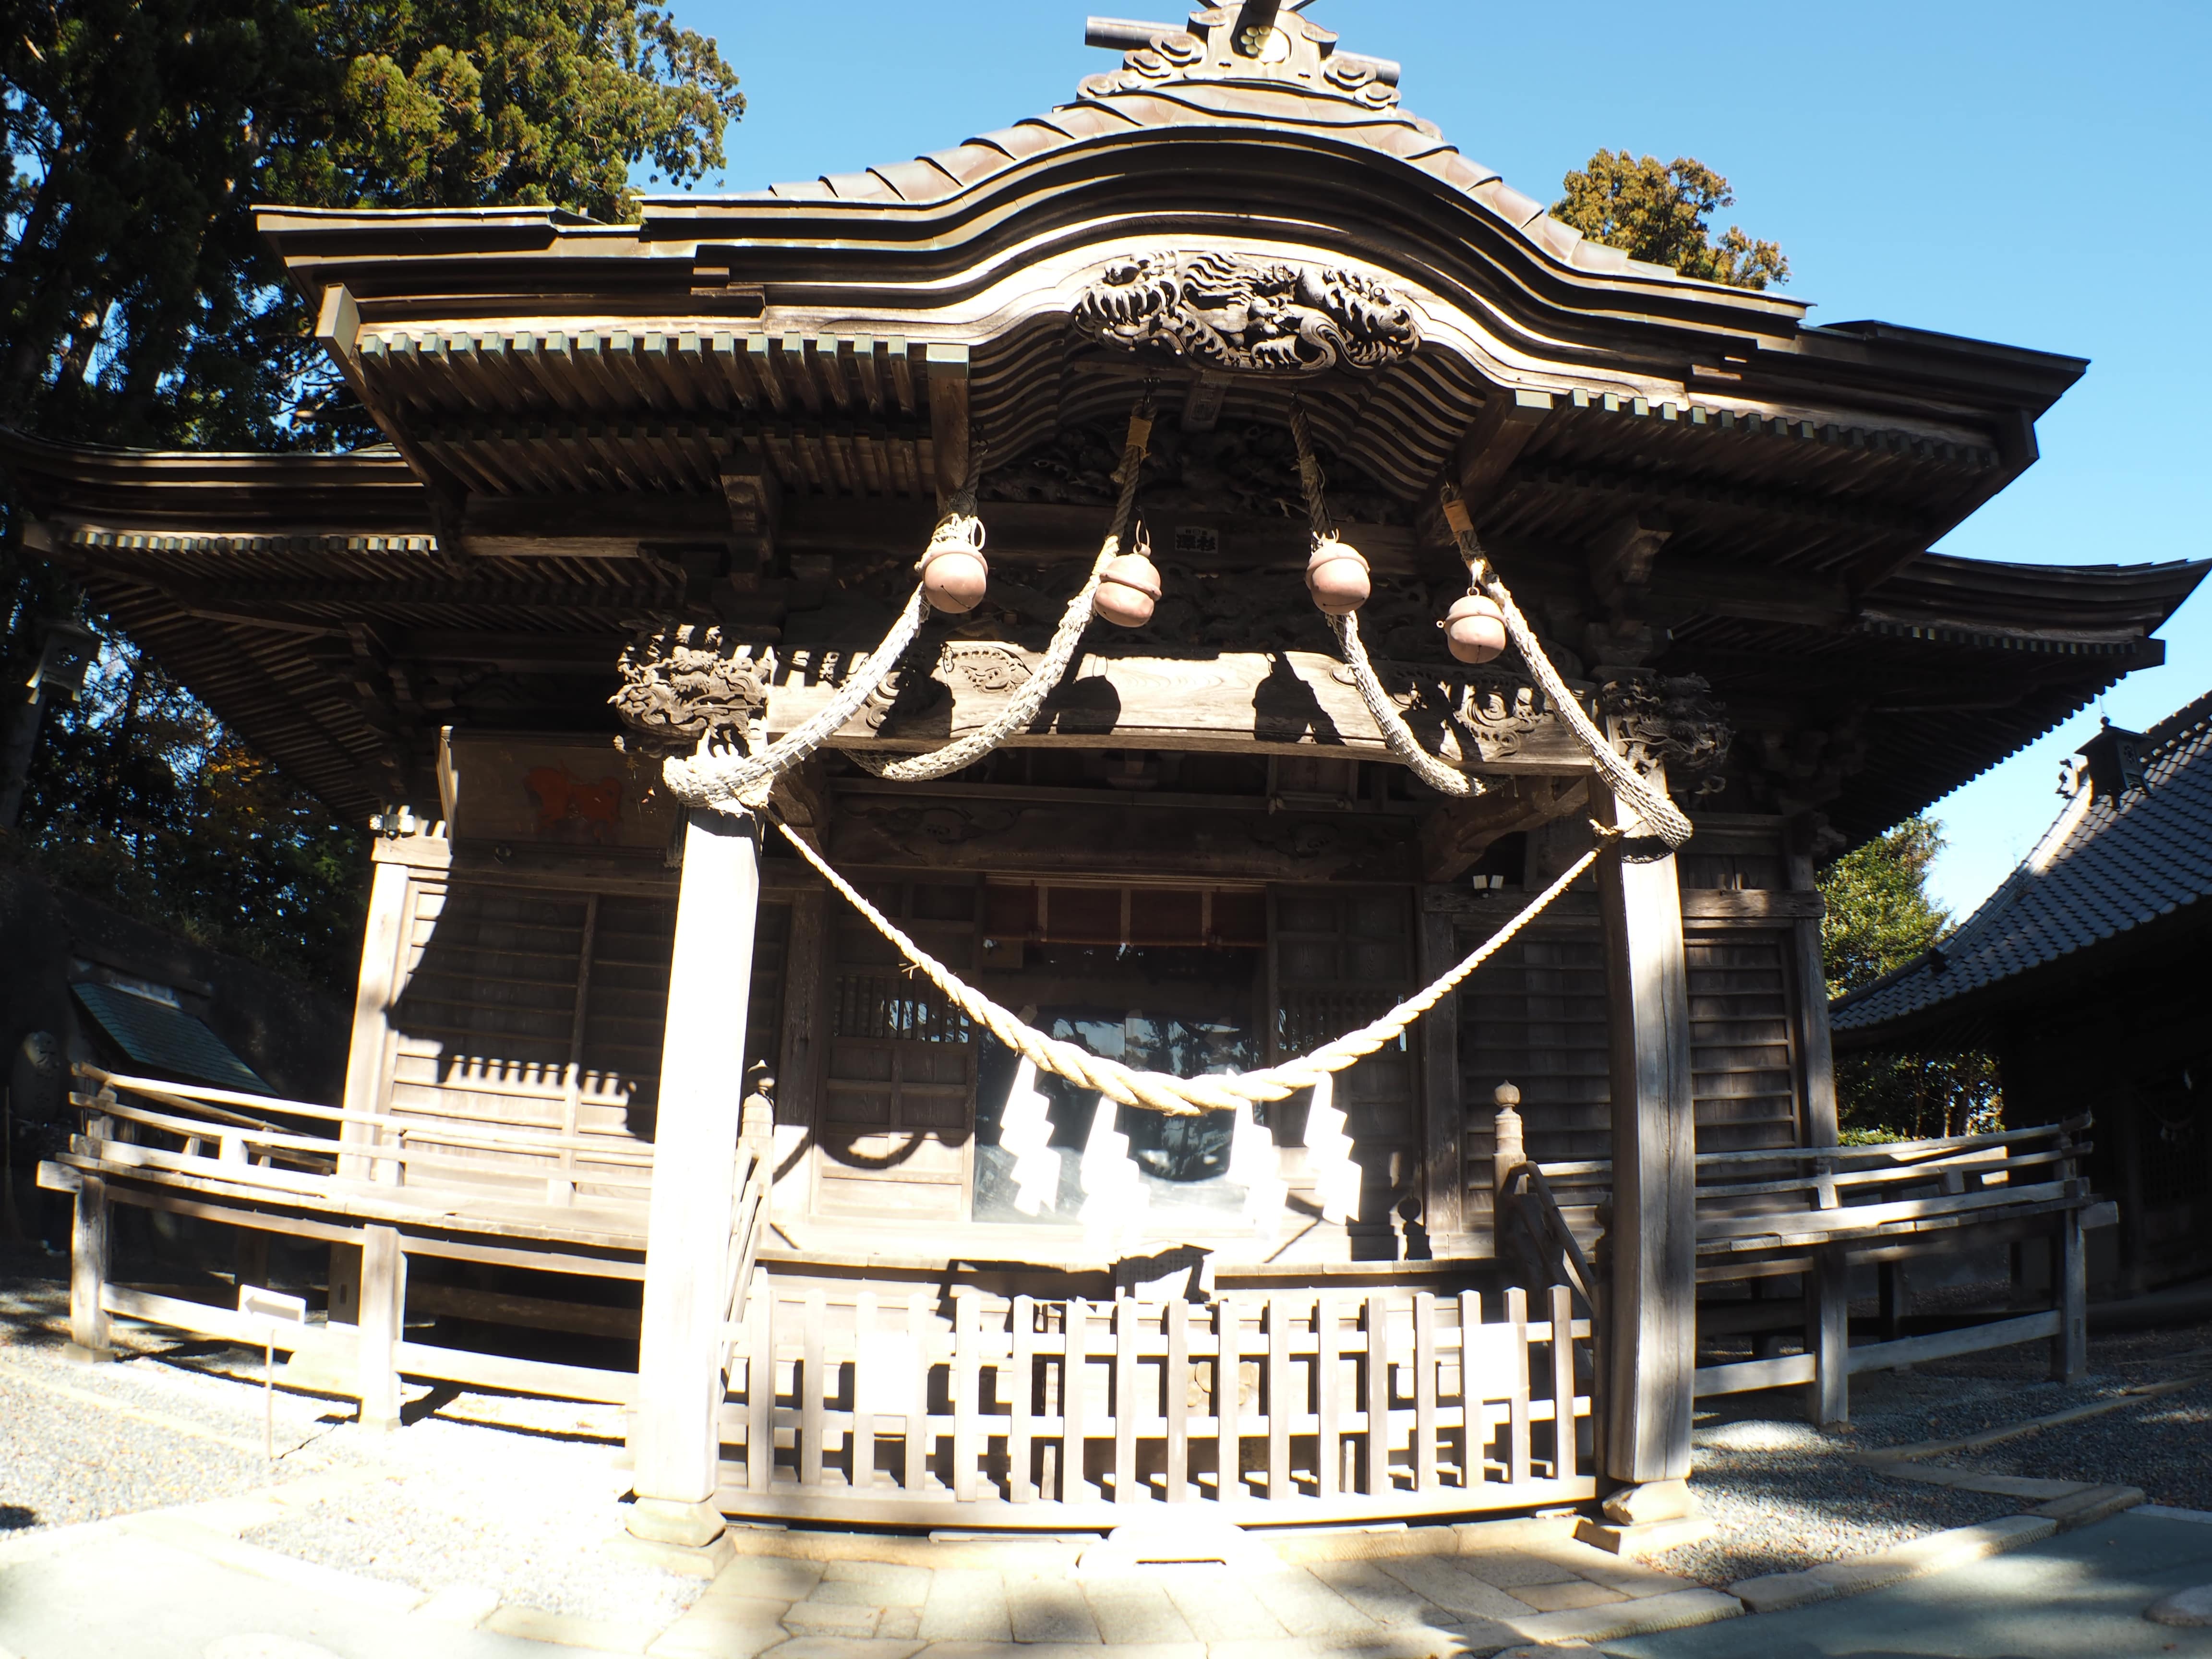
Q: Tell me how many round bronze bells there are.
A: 4